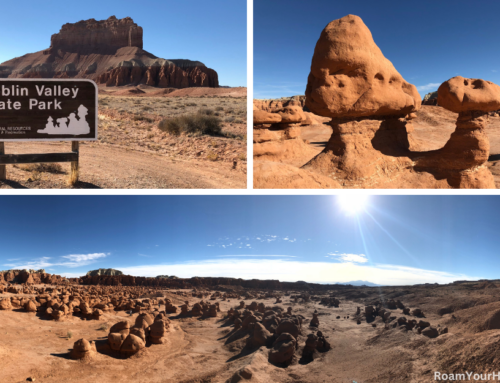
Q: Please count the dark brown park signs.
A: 1